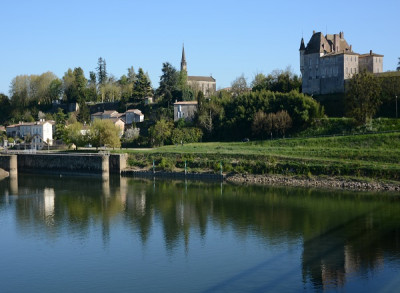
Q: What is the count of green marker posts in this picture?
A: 3